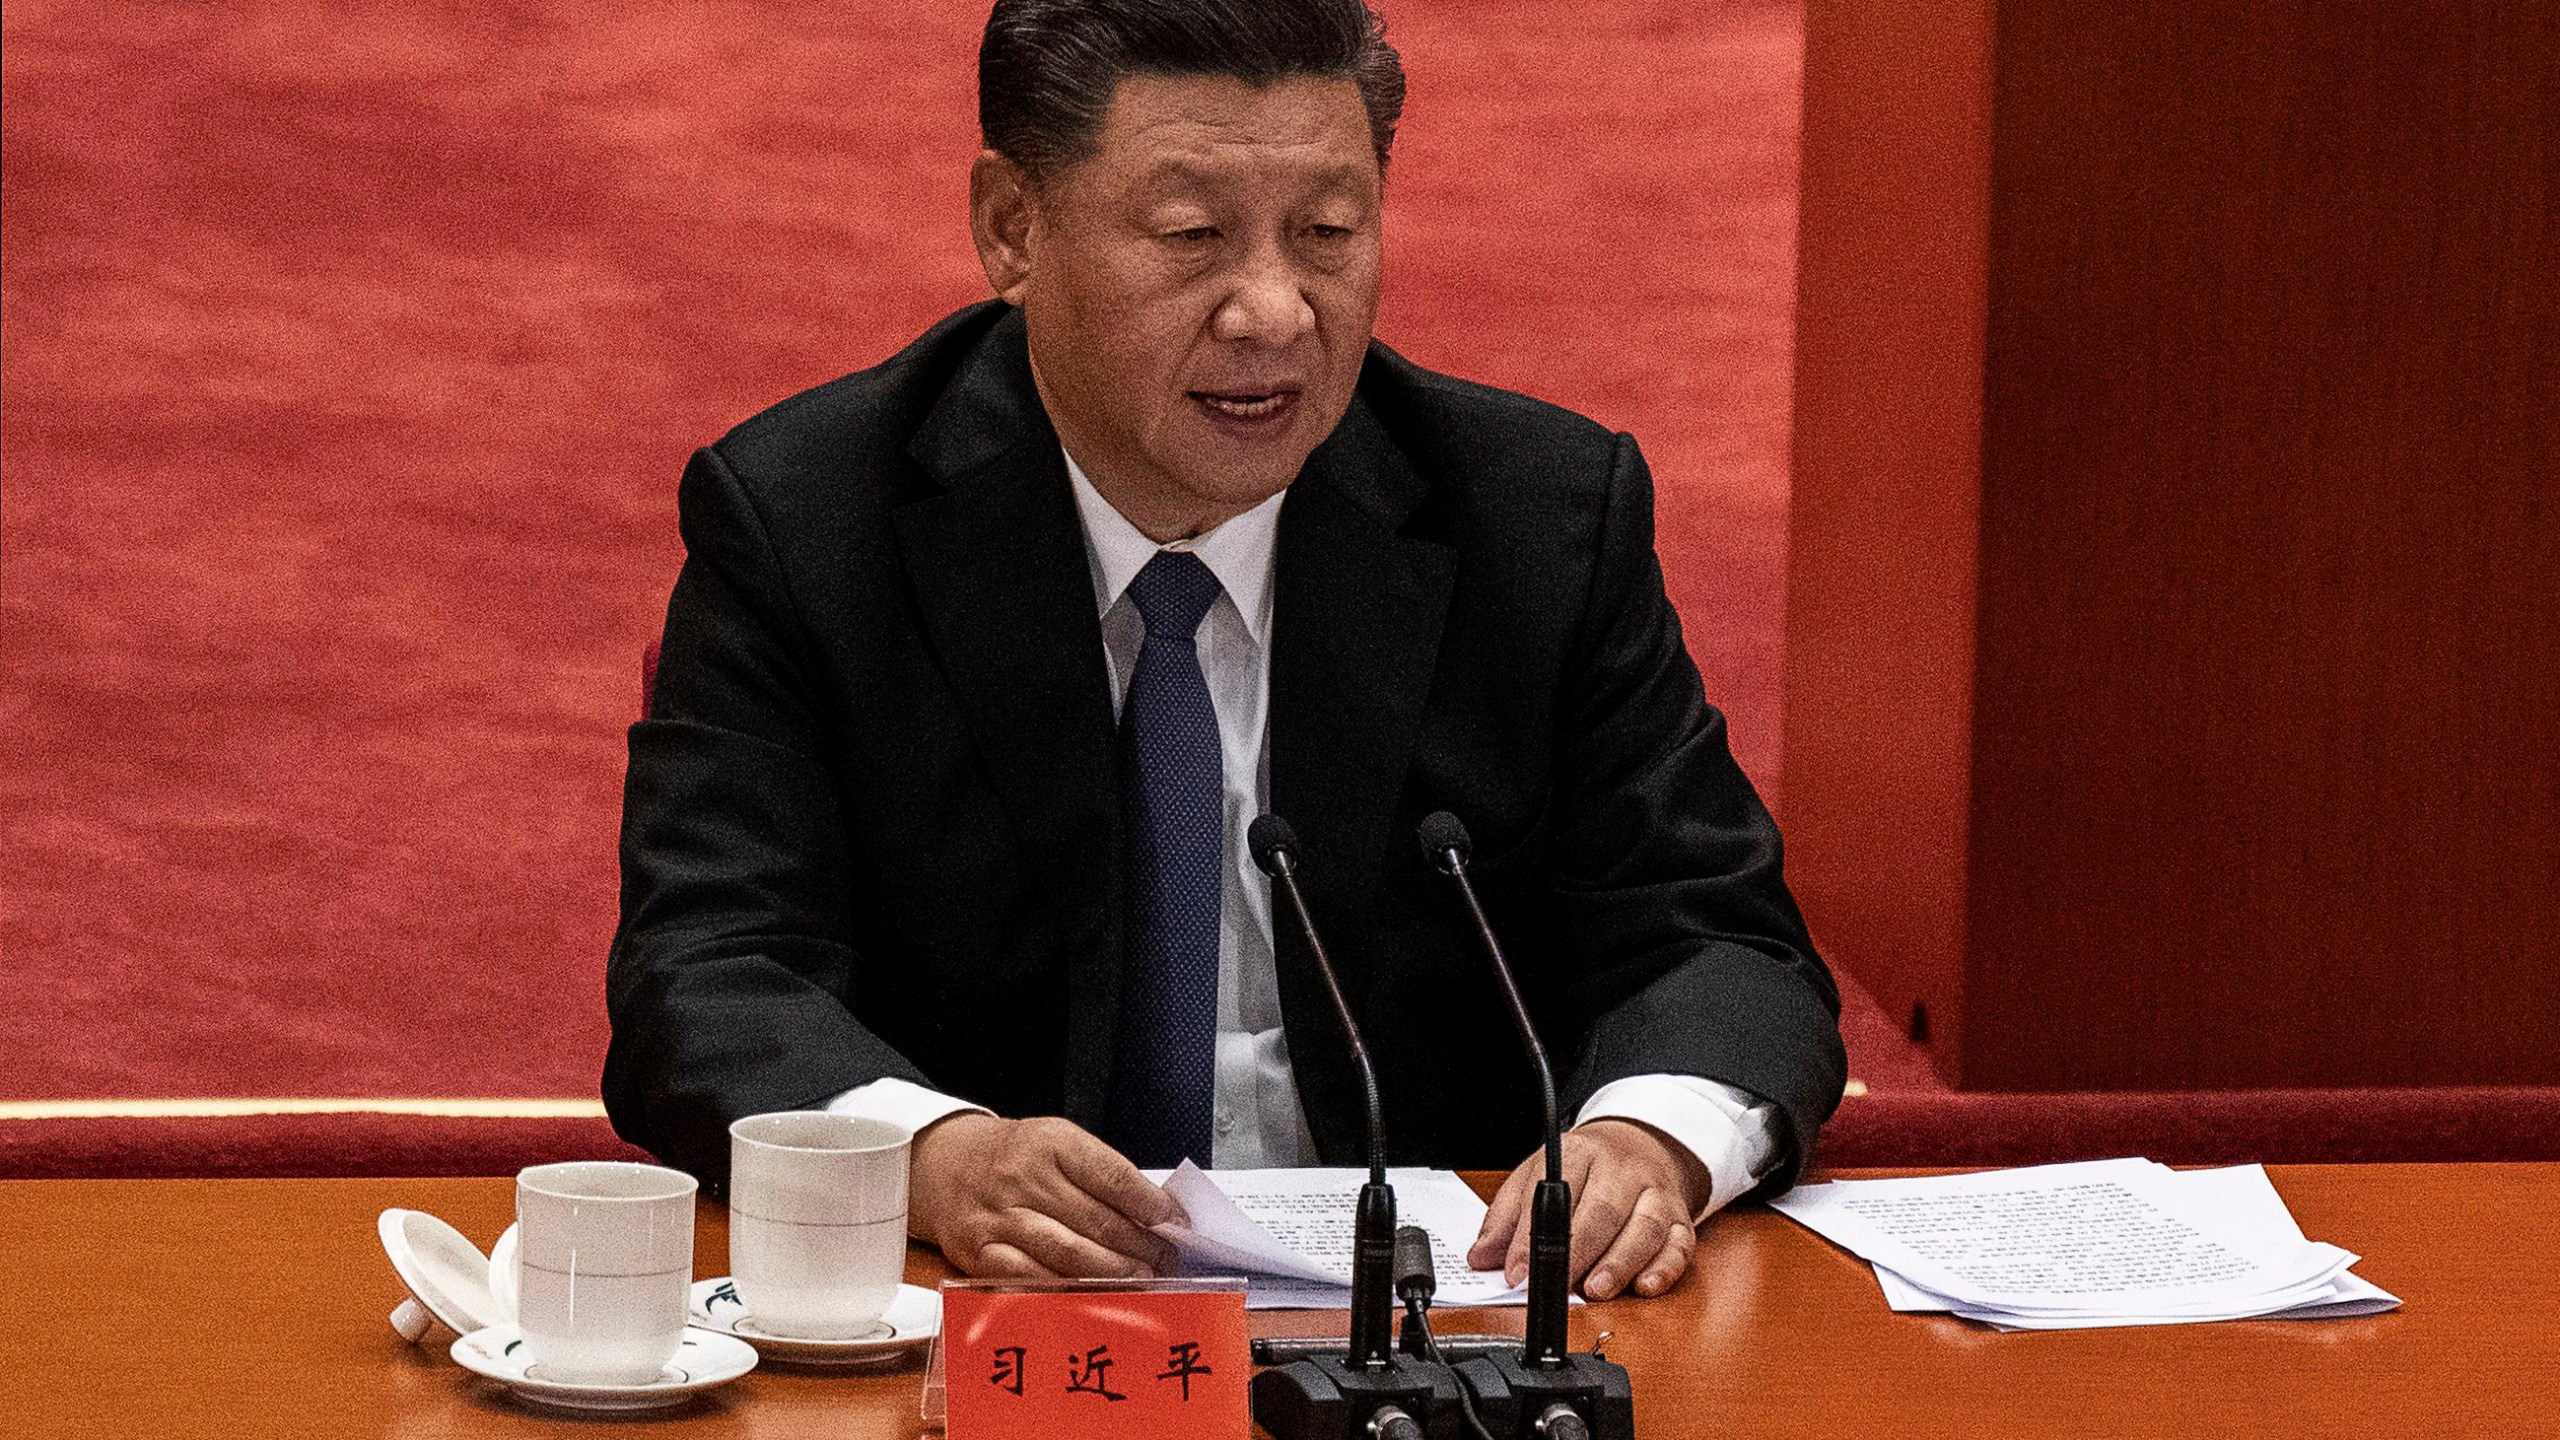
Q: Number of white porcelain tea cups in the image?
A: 2